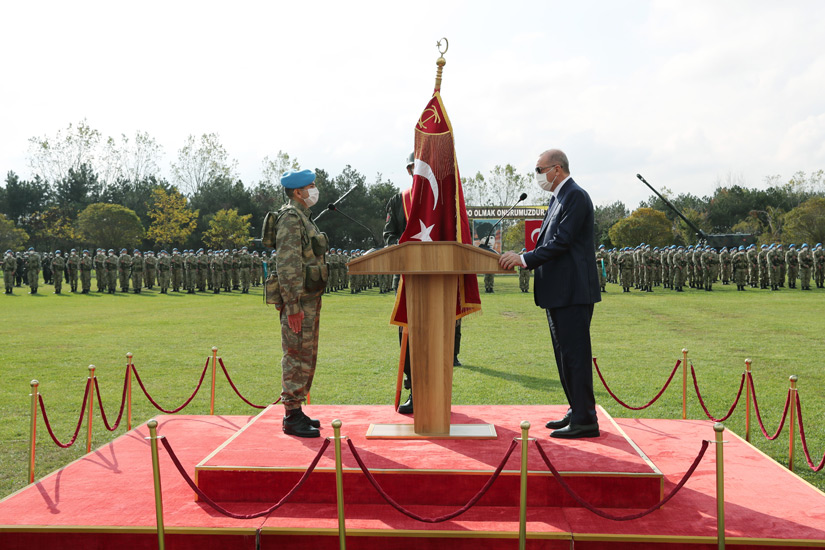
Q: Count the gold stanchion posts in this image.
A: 11